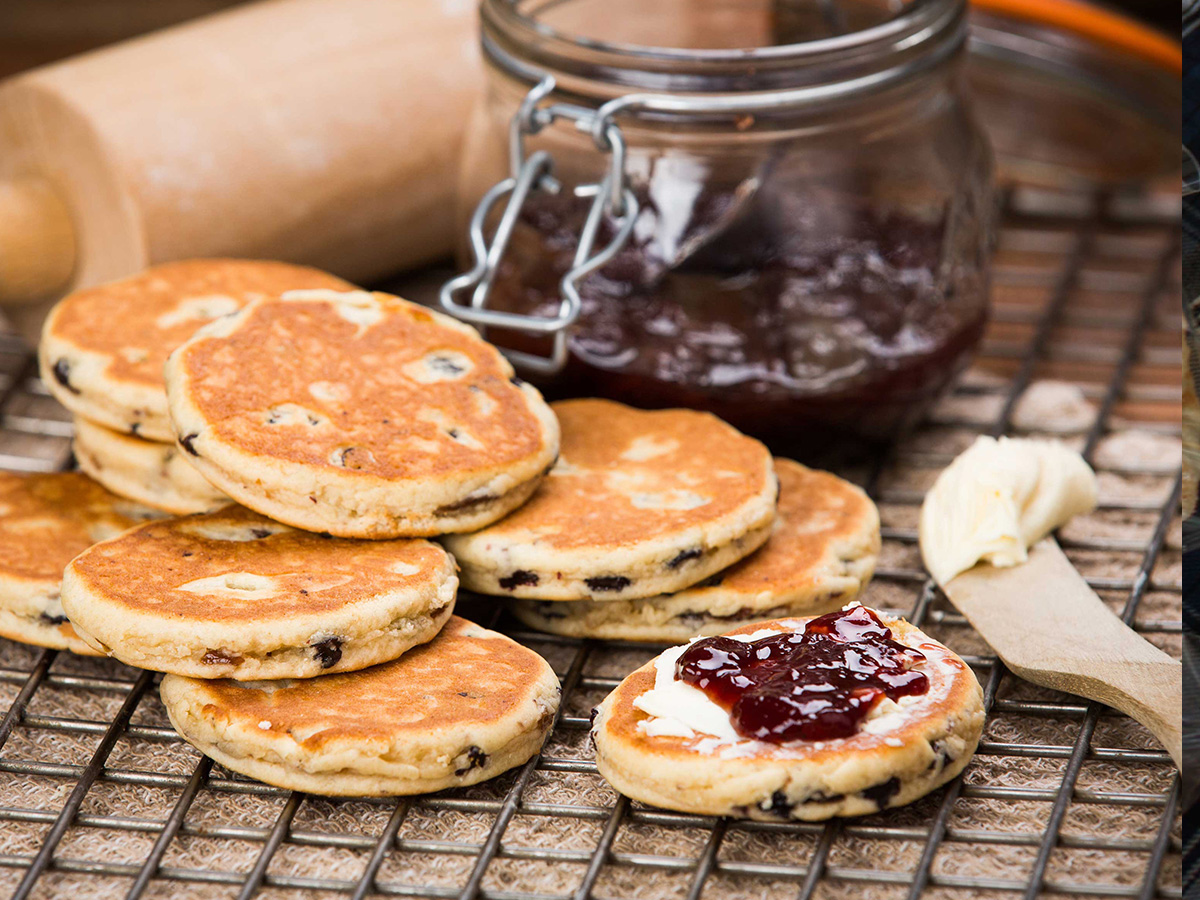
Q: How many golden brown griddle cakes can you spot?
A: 9